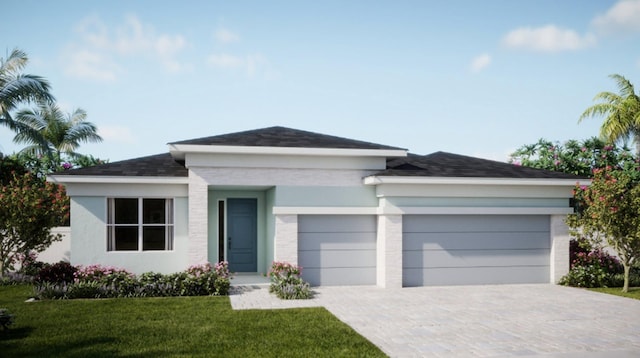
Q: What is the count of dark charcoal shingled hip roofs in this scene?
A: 3